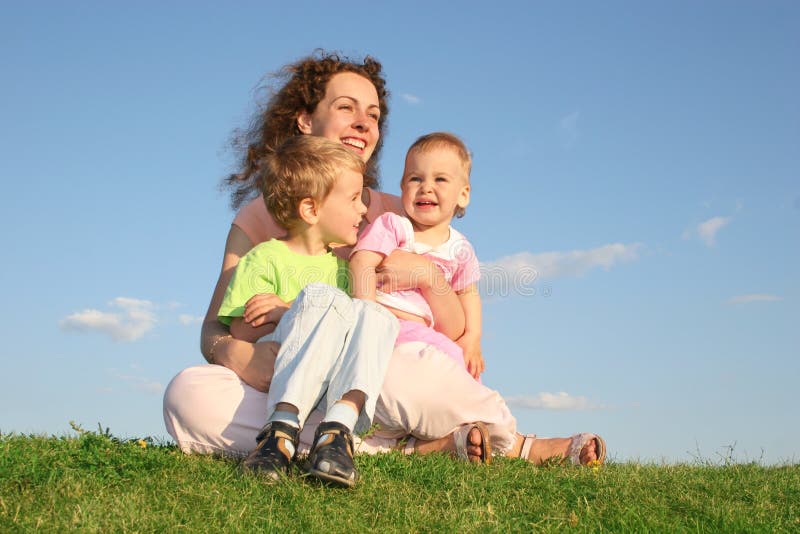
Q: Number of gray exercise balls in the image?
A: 0